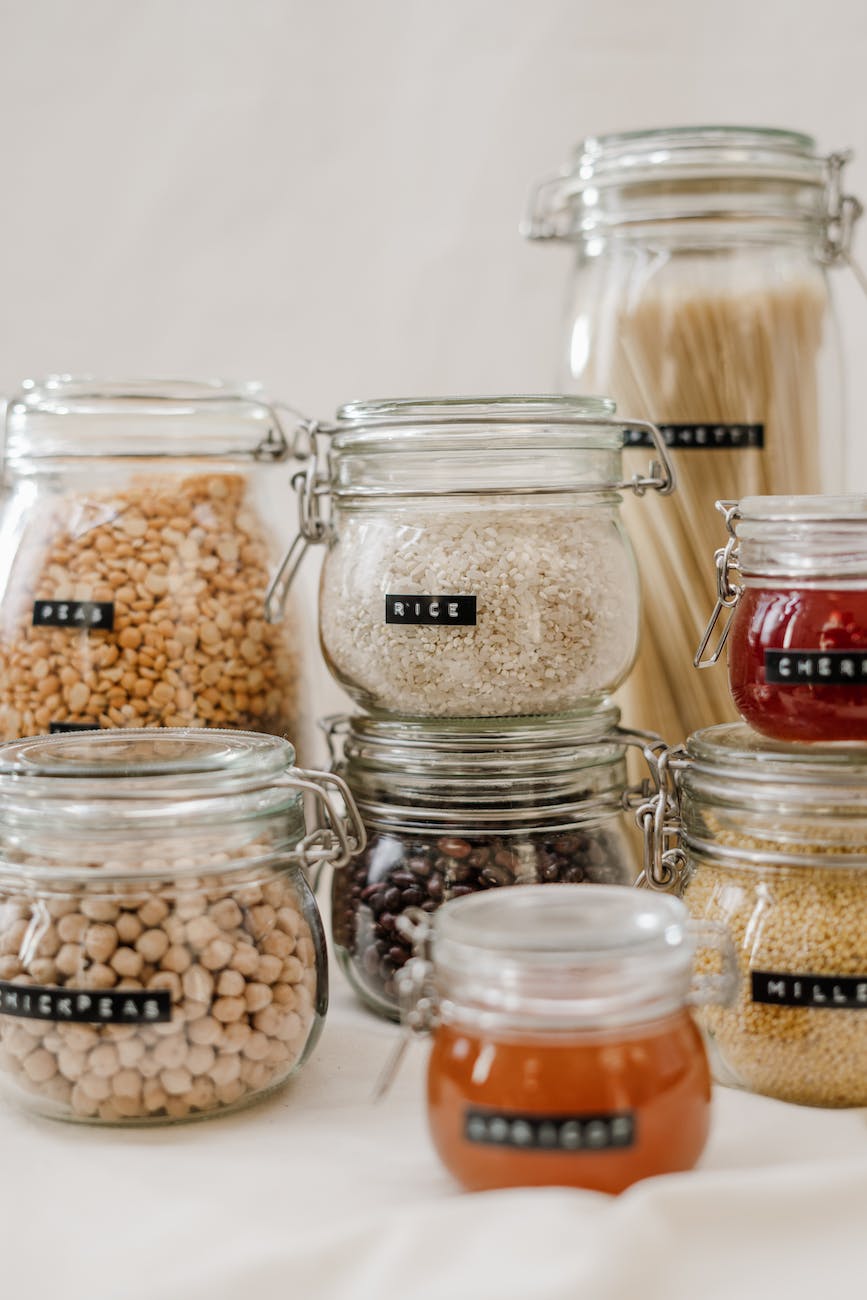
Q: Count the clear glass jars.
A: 8